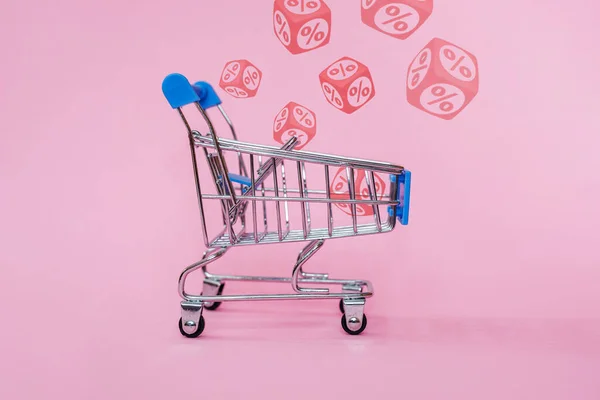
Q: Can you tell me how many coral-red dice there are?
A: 7